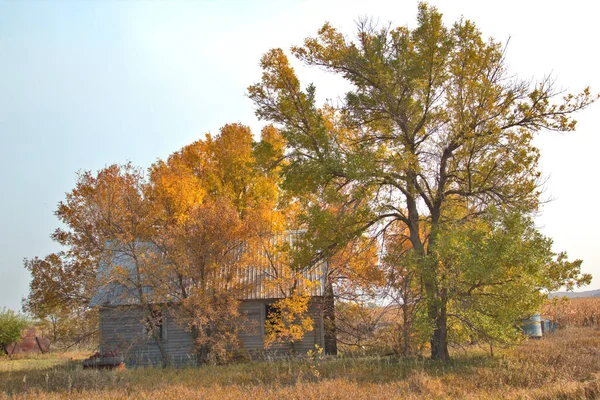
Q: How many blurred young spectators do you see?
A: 0